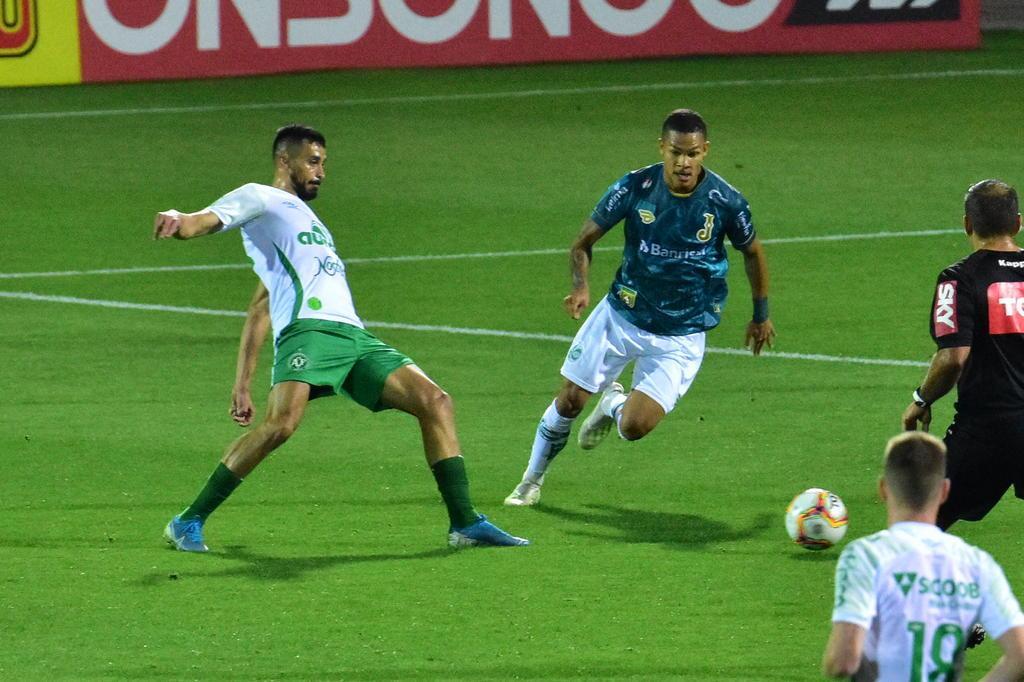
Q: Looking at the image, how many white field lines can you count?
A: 3